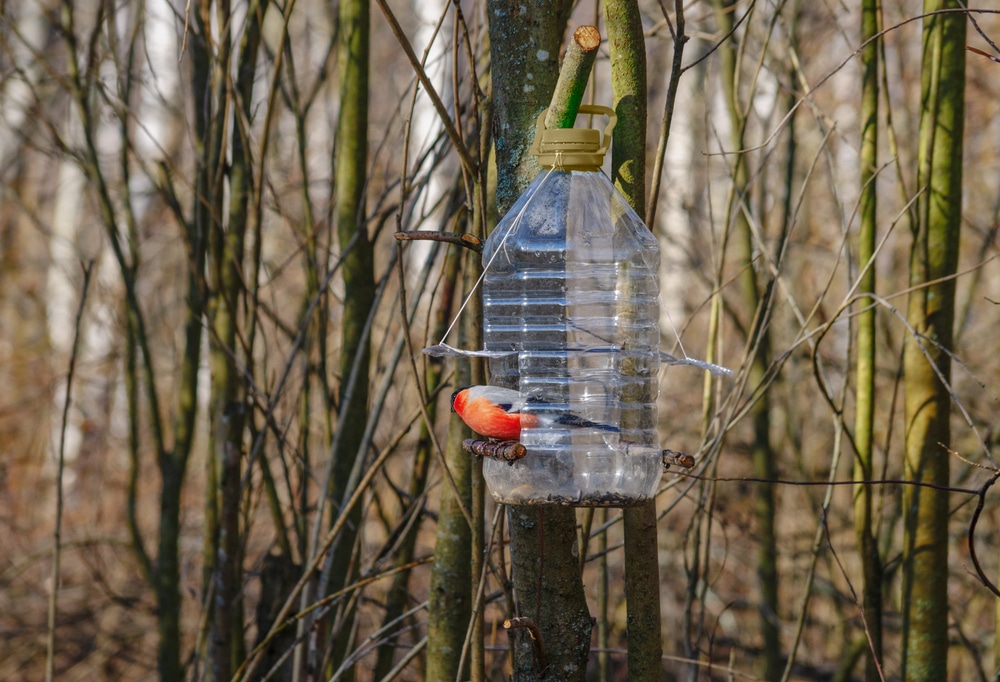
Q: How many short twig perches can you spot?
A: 2